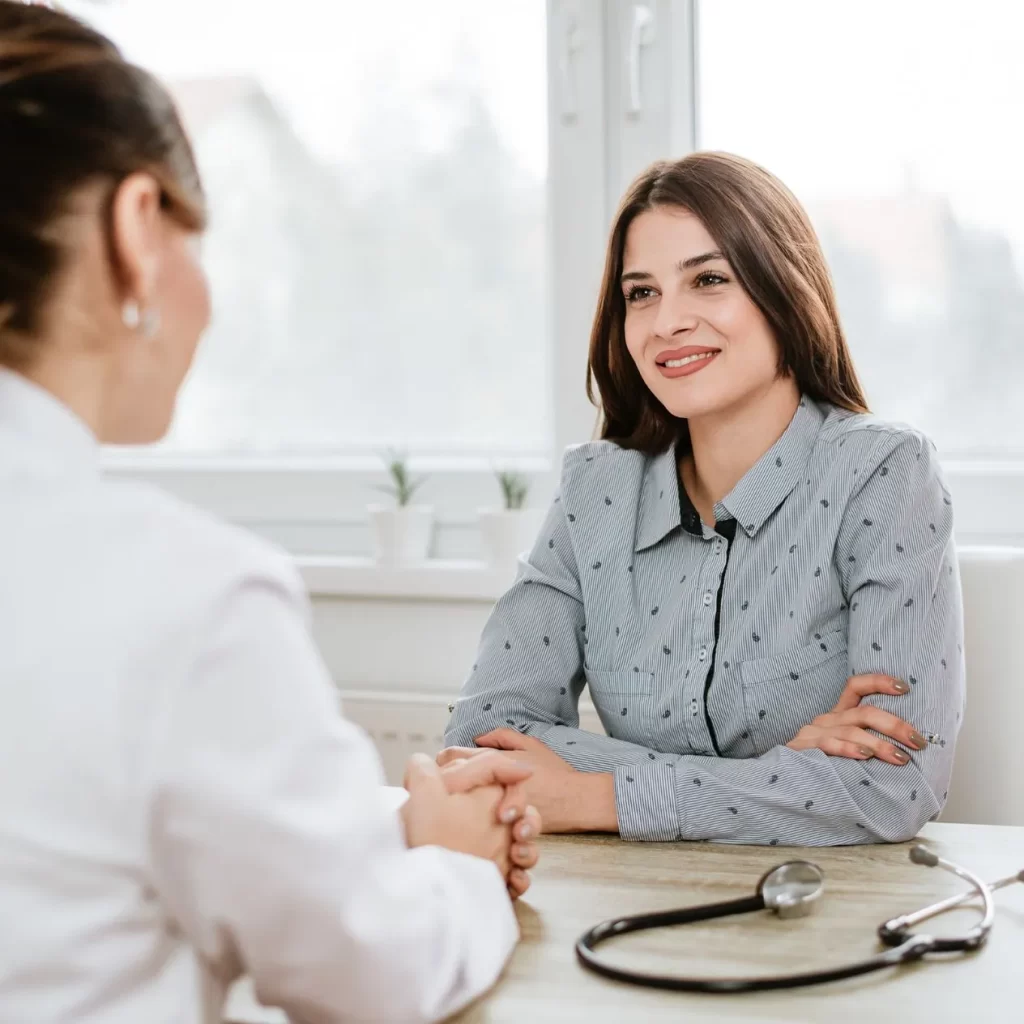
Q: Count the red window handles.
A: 0